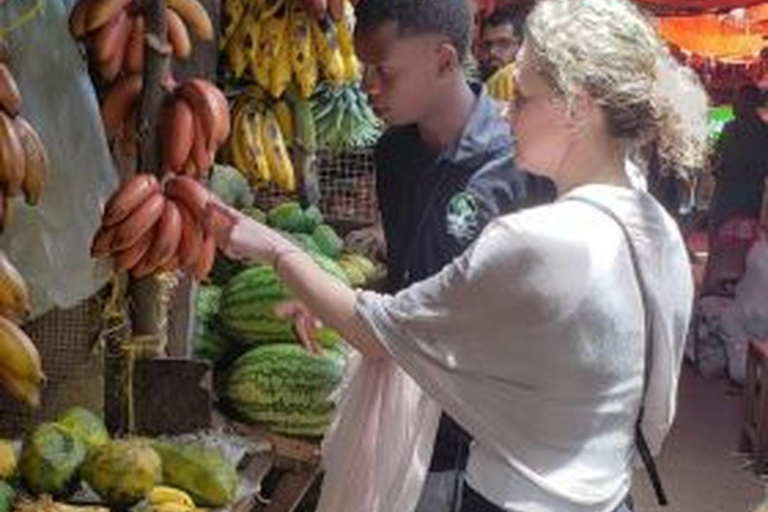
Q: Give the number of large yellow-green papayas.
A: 4